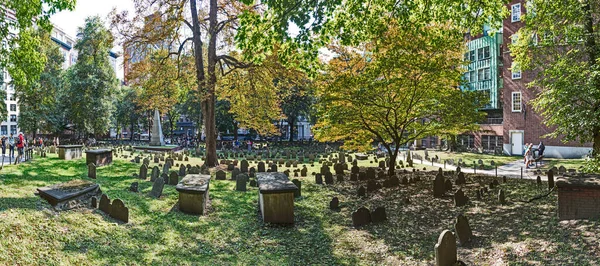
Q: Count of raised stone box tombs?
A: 6